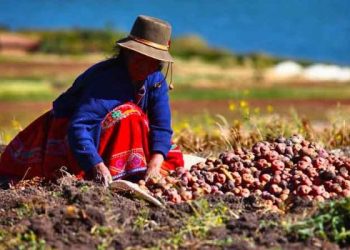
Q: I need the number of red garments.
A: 1